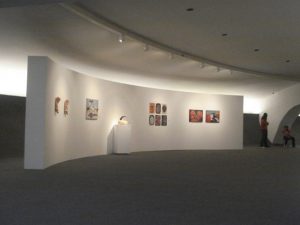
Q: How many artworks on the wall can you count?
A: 11